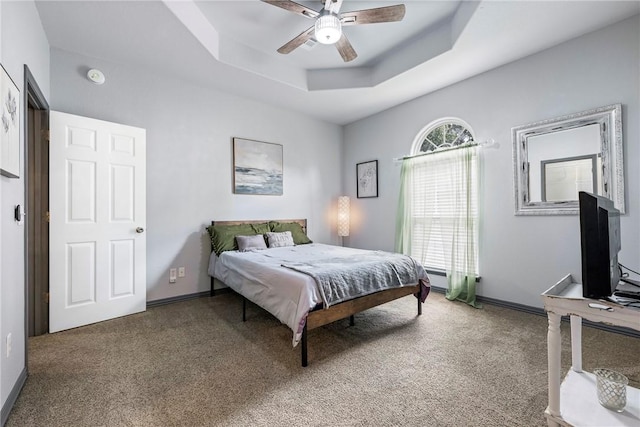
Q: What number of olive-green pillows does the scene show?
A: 2